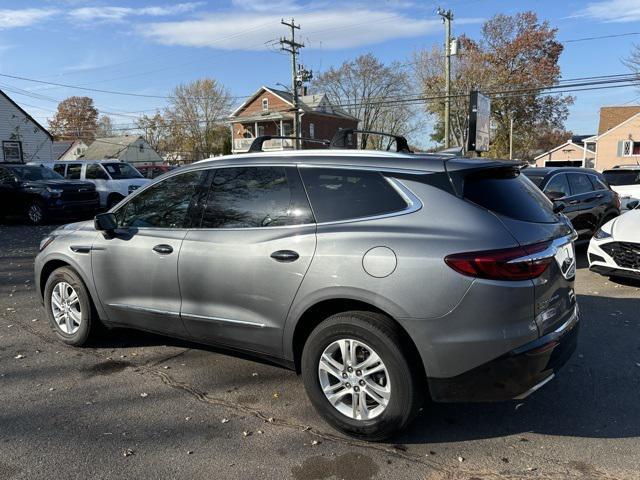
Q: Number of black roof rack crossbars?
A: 2